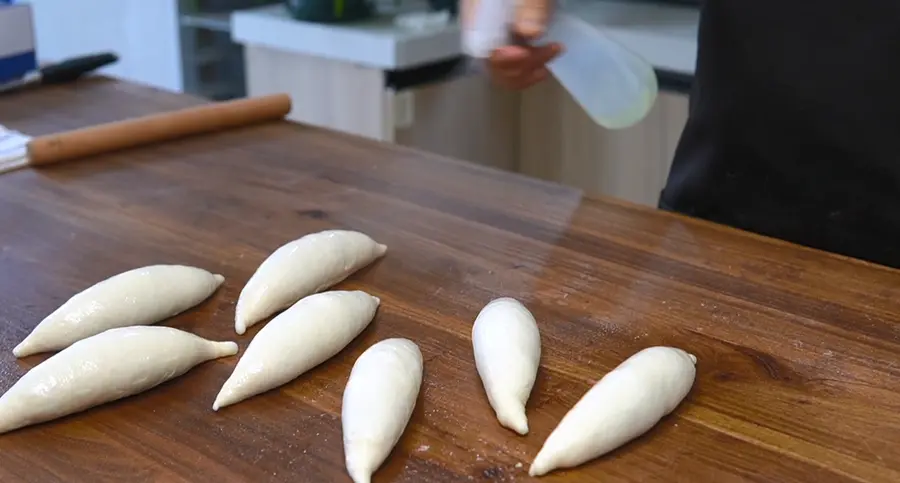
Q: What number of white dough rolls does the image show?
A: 7